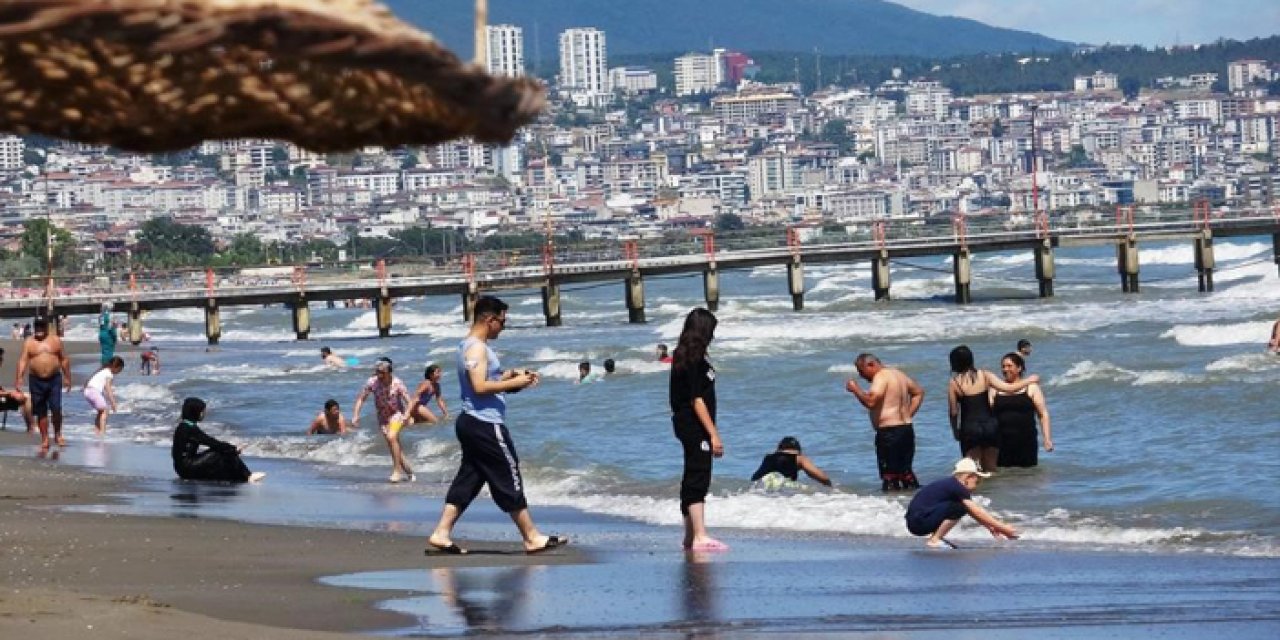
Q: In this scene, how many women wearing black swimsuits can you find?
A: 2